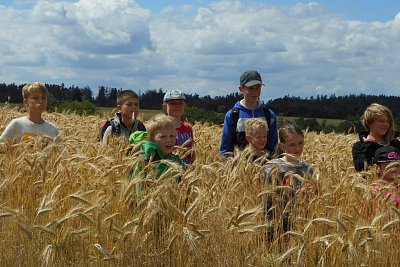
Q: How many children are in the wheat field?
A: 9